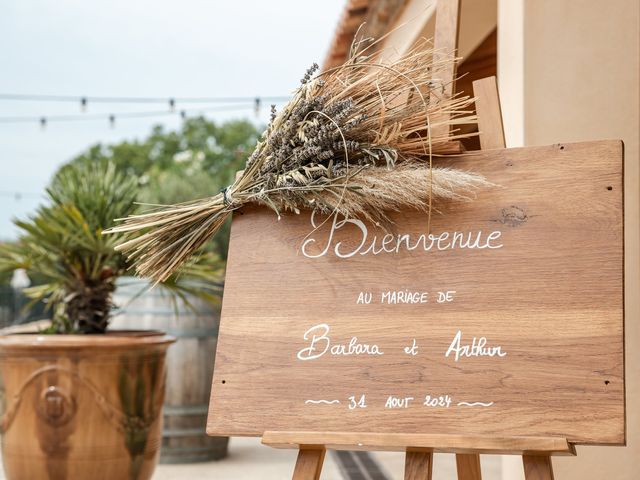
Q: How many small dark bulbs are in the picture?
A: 6